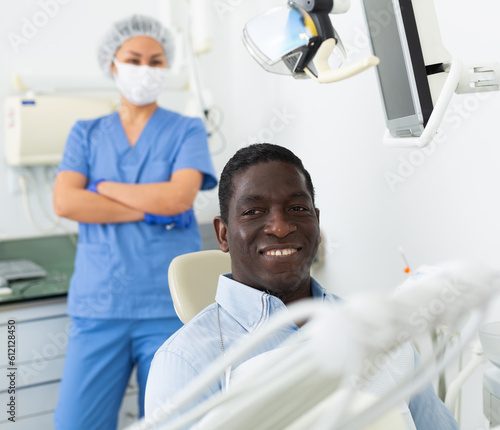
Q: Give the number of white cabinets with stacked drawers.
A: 1